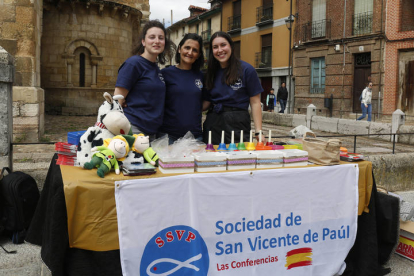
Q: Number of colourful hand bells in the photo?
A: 7